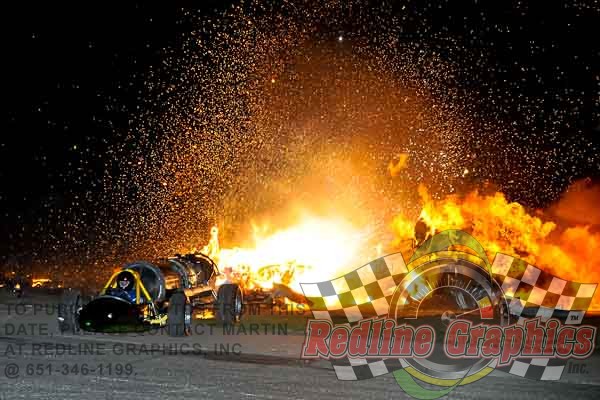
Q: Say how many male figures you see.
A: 1